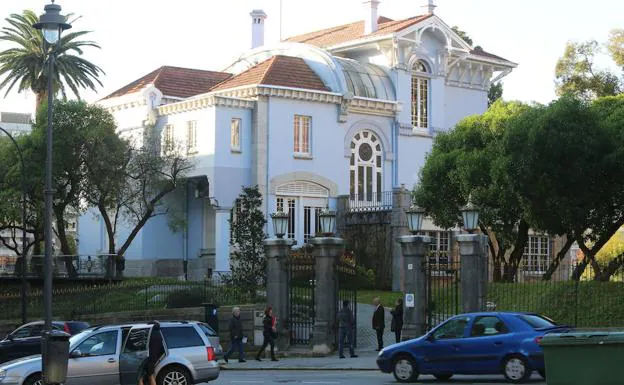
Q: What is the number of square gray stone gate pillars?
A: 4